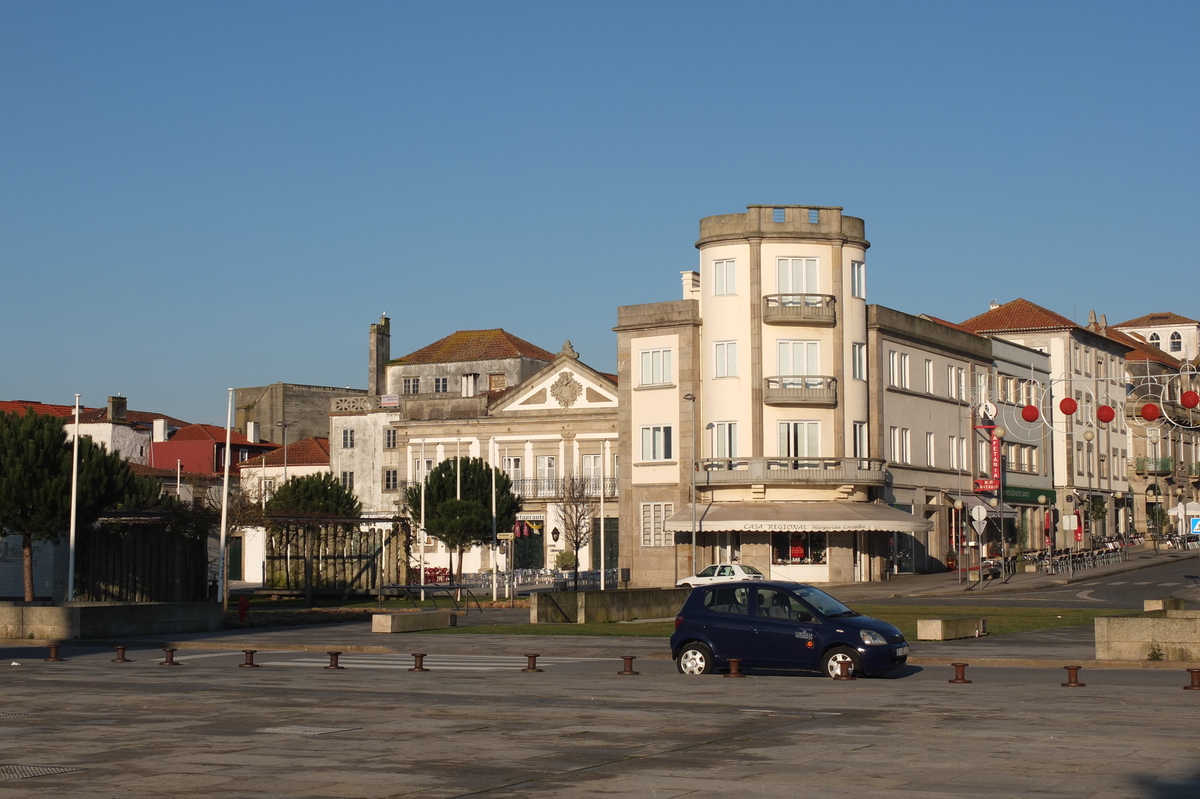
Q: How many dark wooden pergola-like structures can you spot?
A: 2